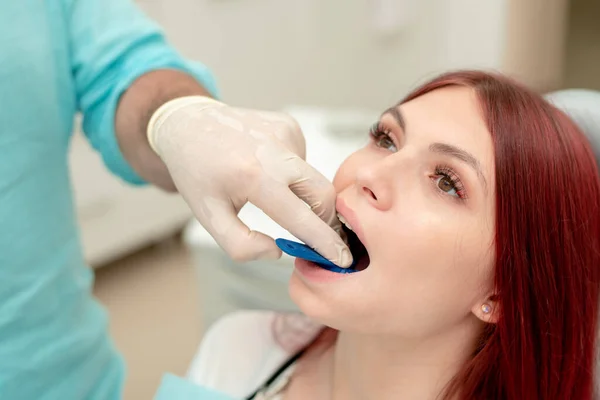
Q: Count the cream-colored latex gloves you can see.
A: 1